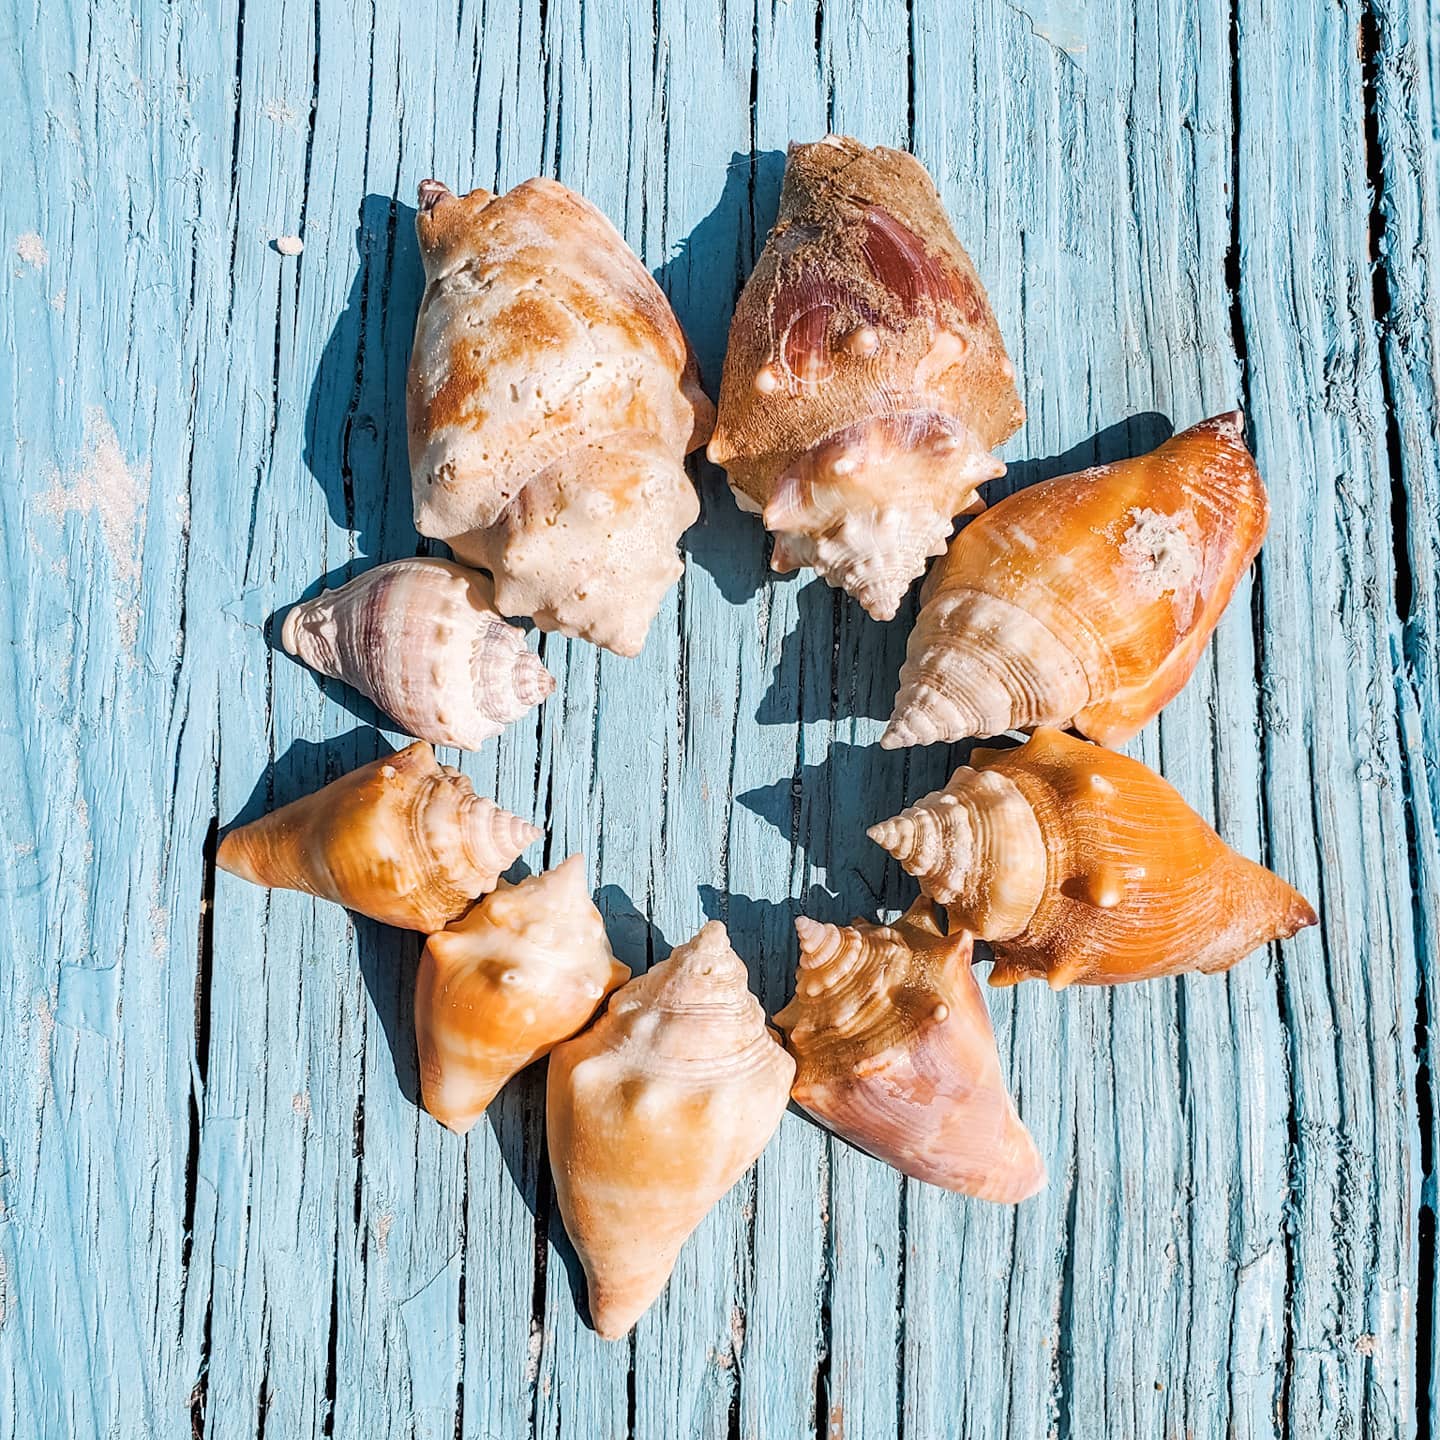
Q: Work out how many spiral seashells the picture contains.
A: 9